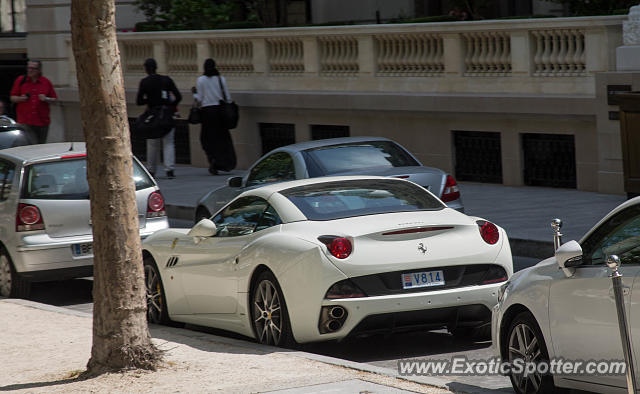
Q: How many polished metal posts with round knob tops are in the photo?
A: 2